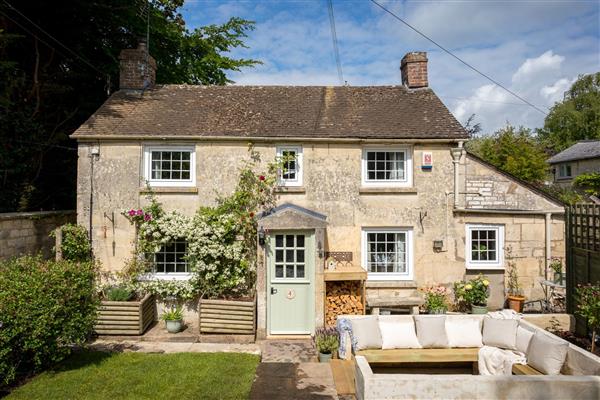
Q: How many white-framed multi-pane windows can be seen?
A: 6